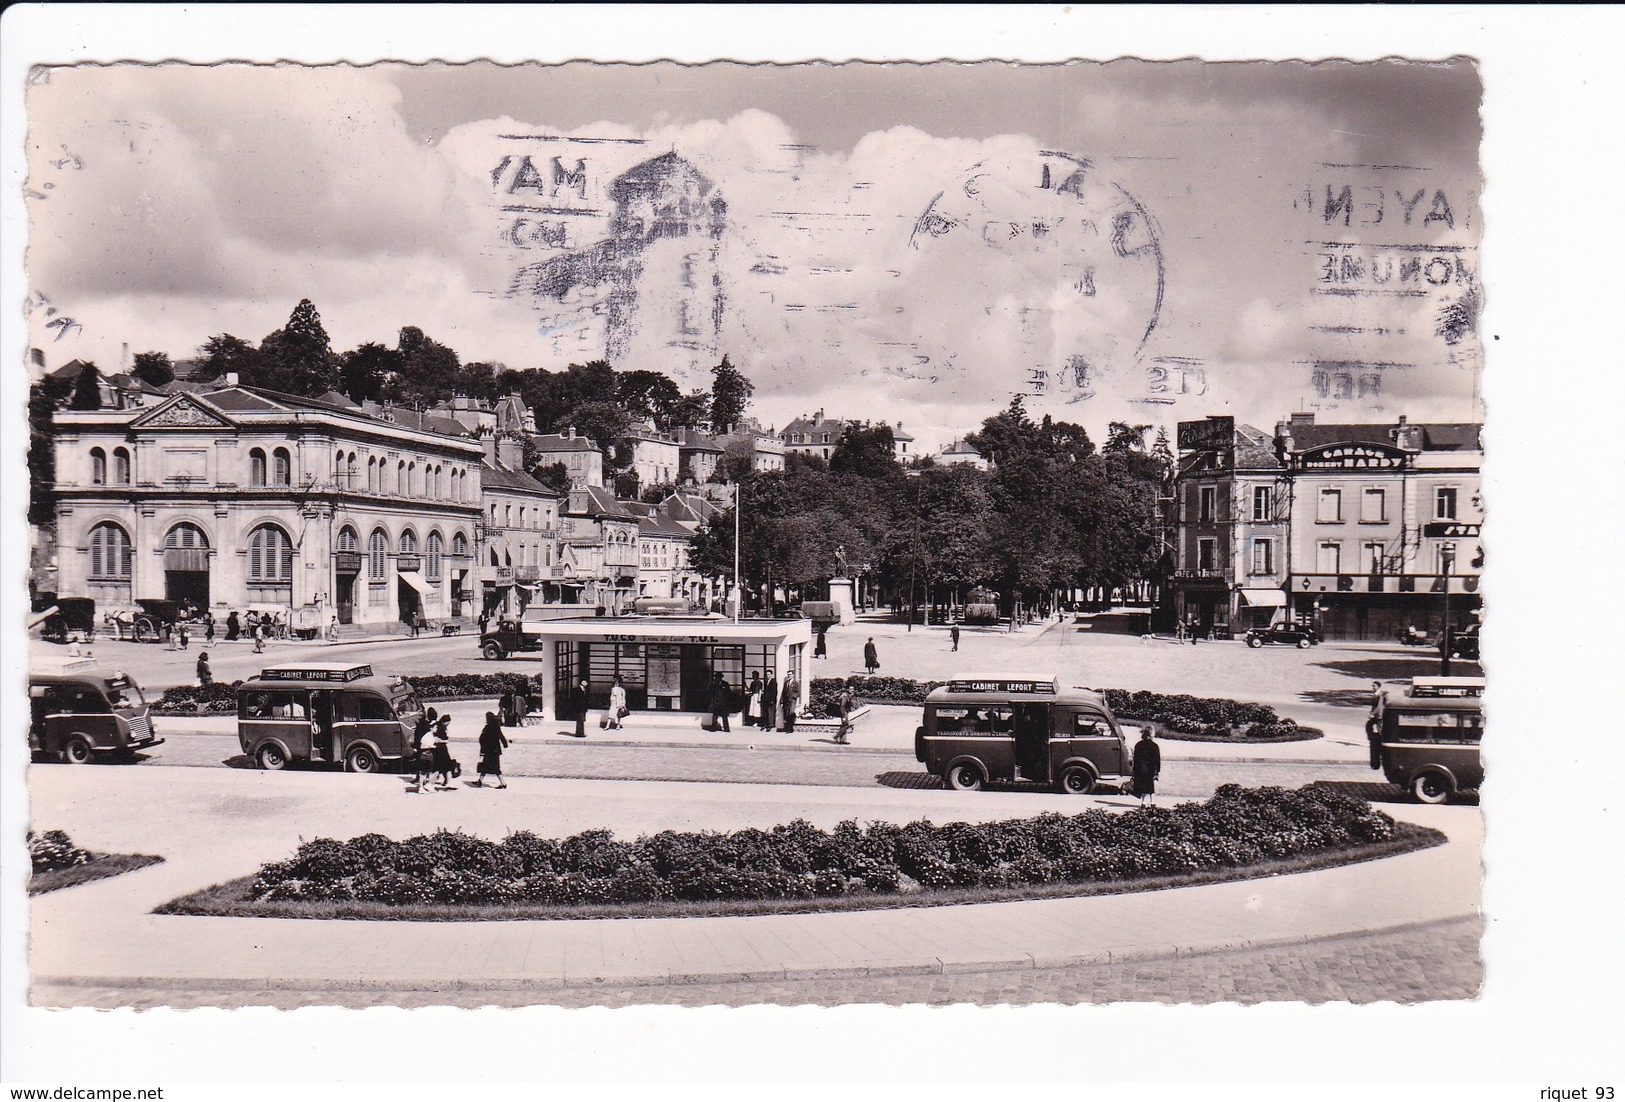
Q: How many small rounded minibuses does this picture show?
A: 4